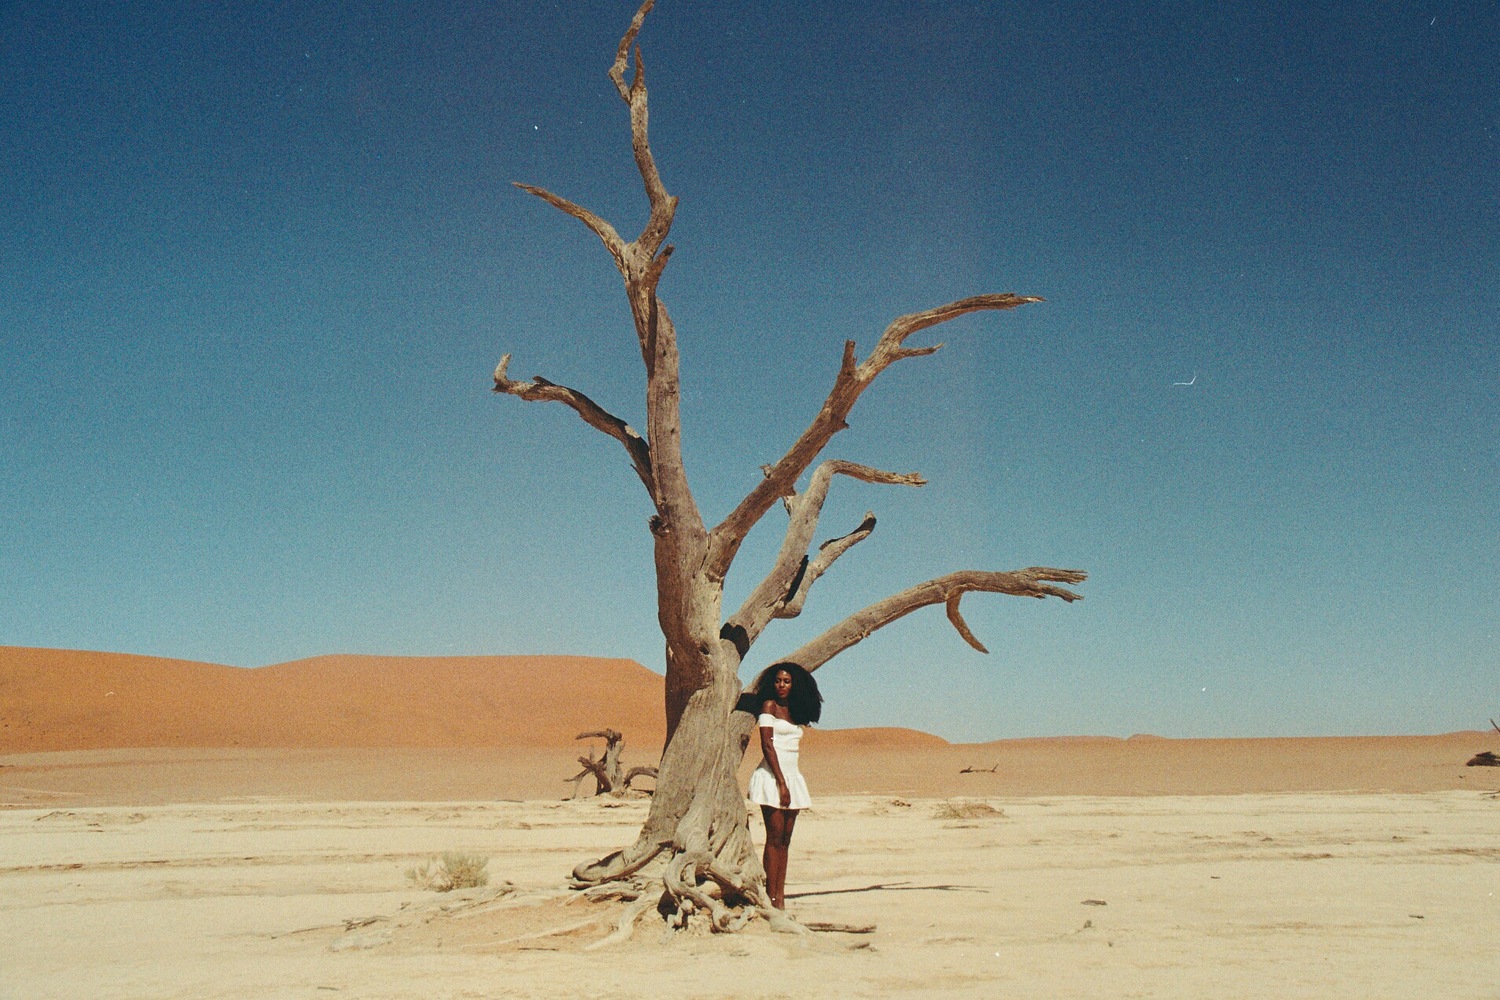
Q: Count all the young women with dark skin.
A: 1